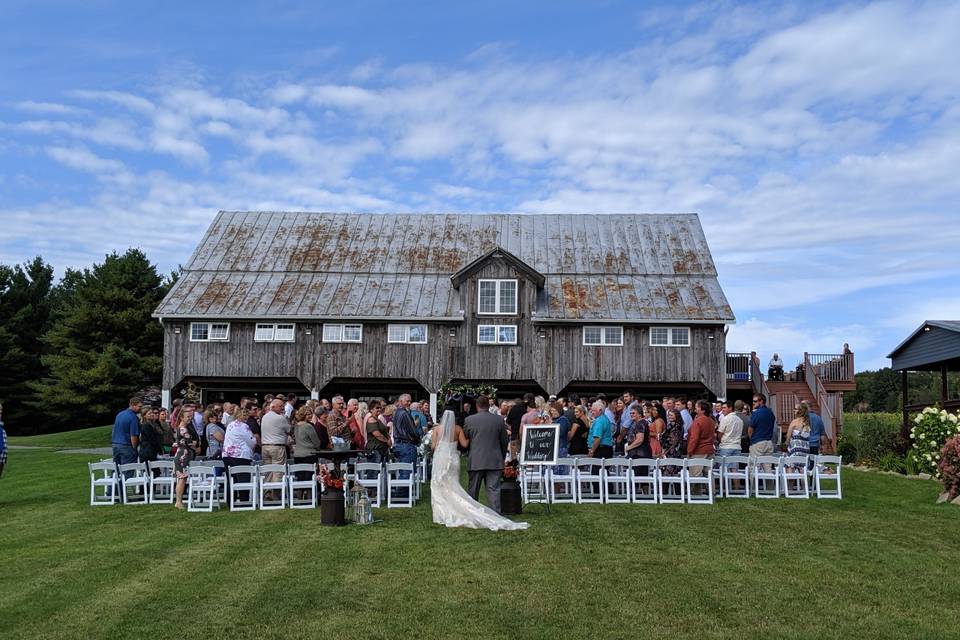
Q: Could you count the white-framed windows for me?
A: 8